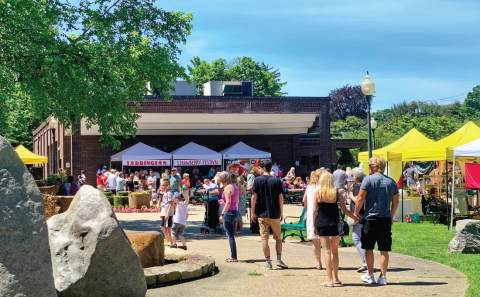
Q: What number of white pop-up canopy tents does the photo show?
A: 4